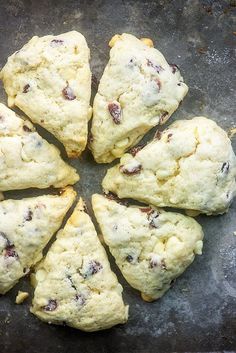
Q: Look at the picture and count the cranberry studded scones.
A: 7